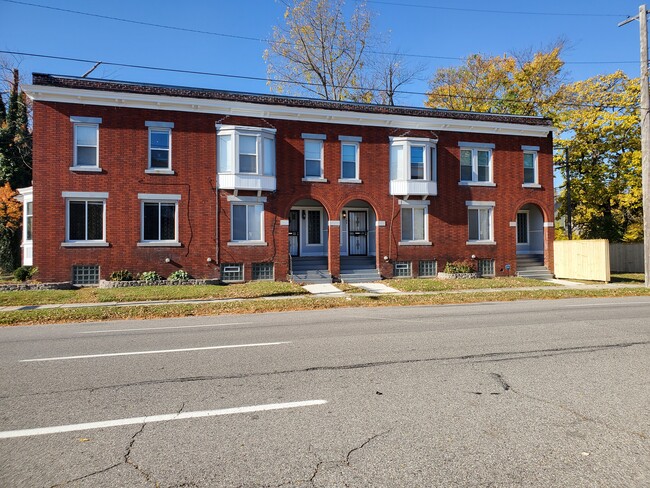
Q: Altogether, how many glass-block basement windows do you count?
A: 6